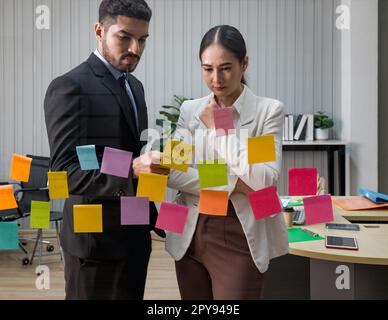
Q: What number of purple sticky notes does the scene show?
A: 2